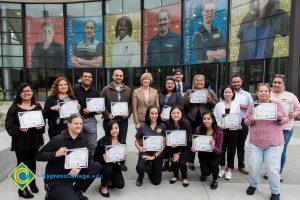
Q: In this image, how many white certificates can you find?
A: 15